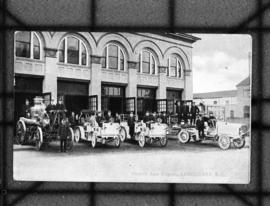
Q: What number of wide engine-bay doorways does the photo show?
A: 5